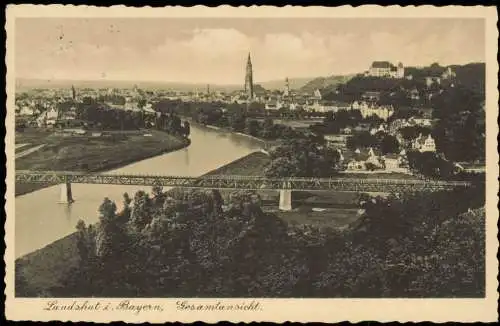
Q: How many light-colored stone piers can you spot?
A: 2